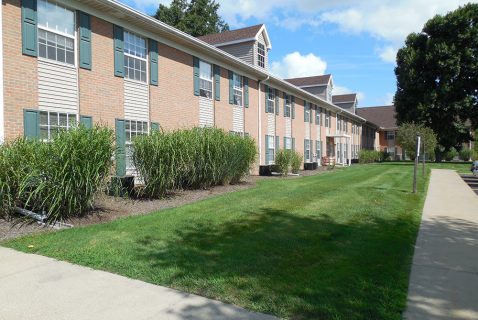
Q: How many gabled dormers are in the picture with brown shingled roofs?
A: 3